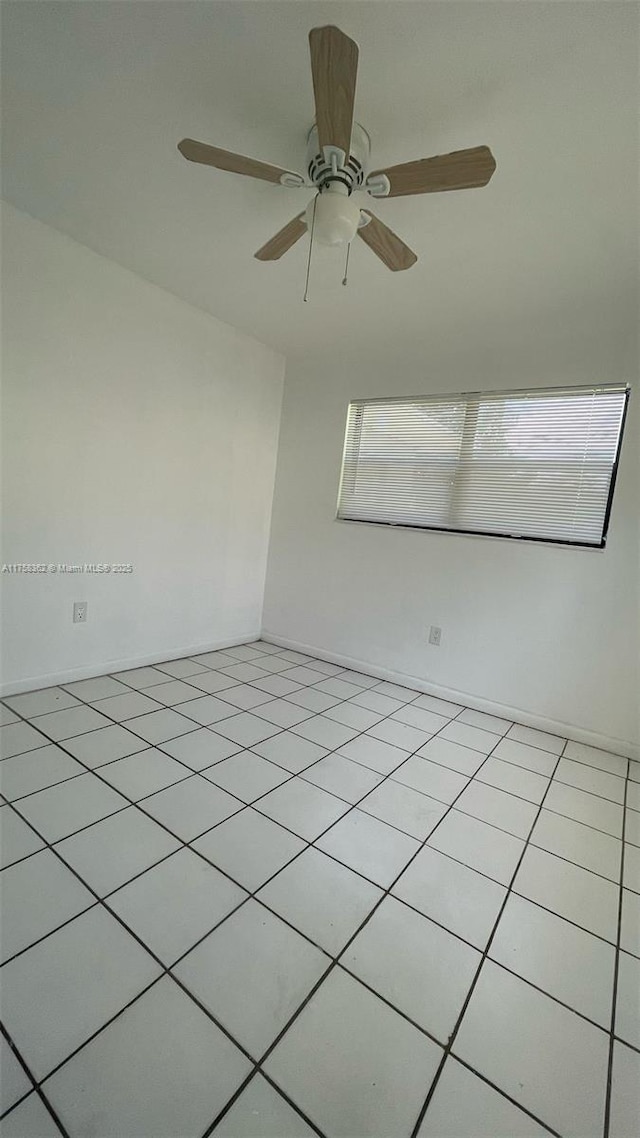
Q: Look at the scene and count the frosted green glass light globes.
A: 0